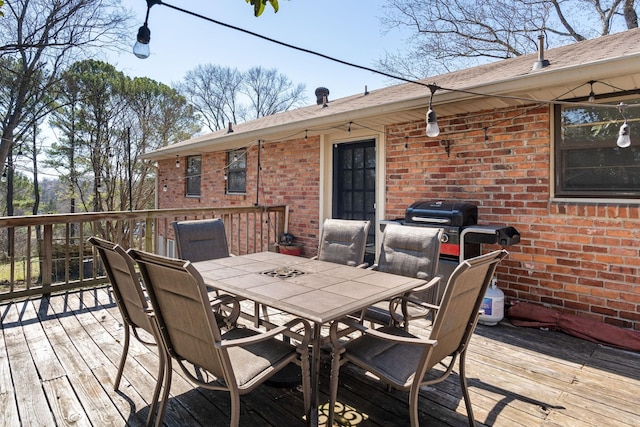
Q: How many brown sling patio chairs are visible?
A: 6